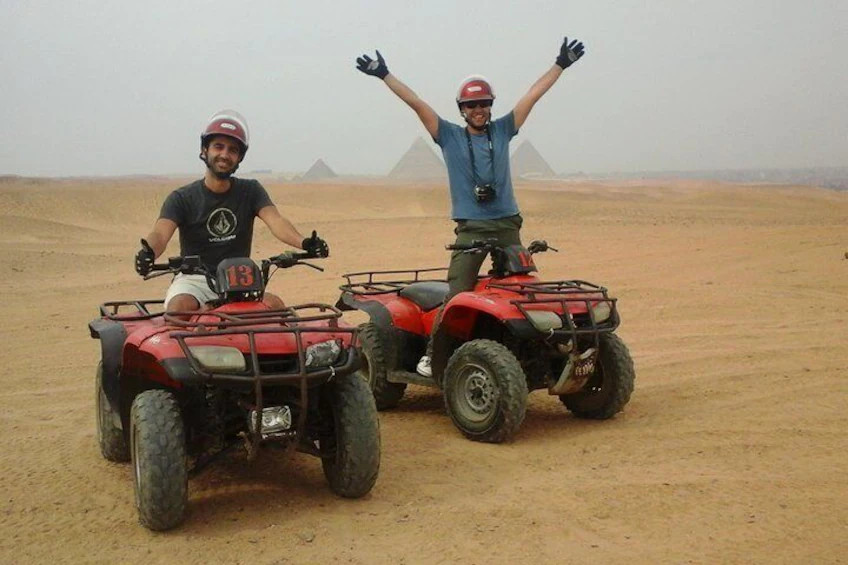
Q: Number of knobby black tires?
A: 6